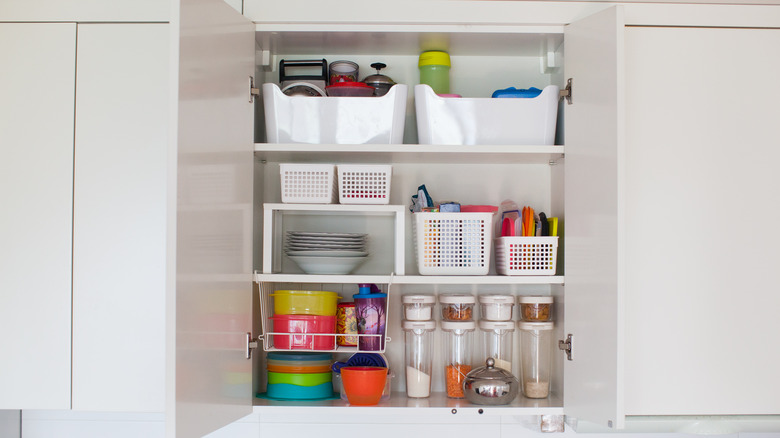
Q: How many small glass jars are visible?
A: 4